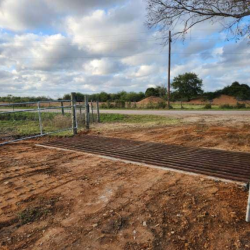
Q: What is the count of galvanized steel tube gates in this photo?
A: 1